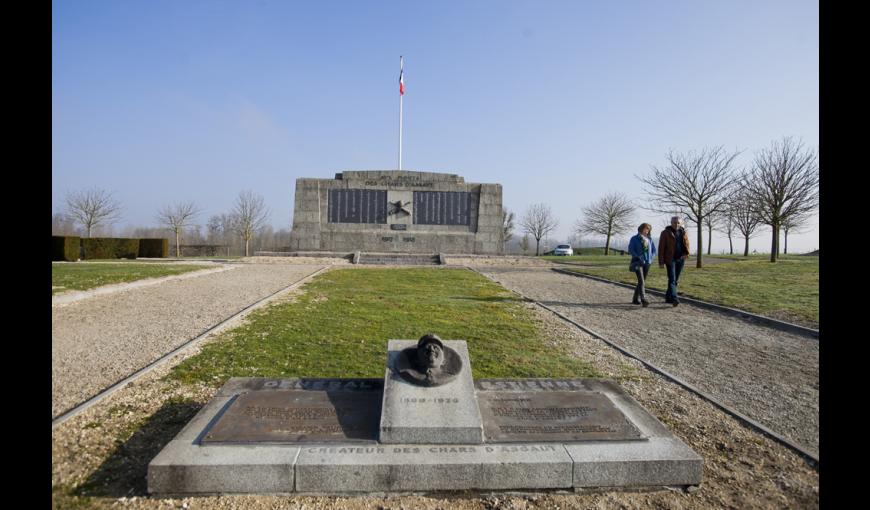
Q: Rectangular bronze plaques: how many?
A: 2